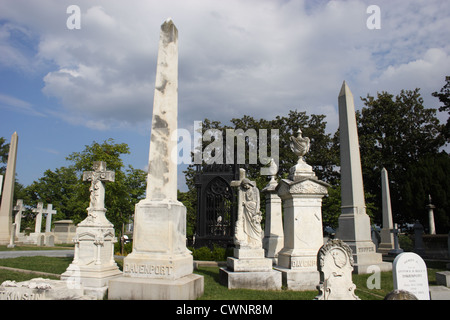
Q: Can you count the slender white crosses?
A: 3